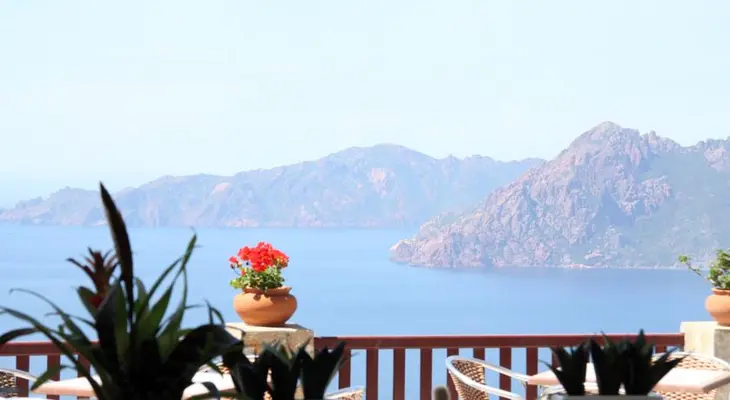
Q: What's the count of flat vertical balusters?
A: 13